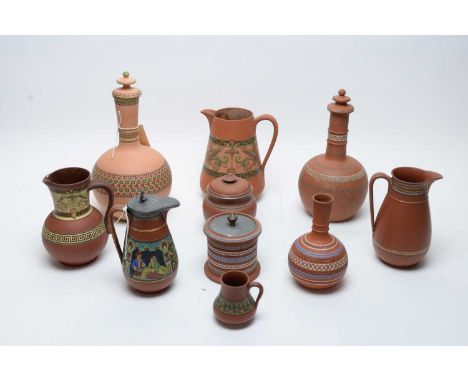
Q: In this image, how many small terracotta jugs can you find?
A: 1